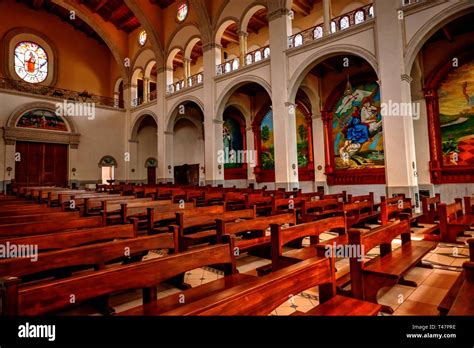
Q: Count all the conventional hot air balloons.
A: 0